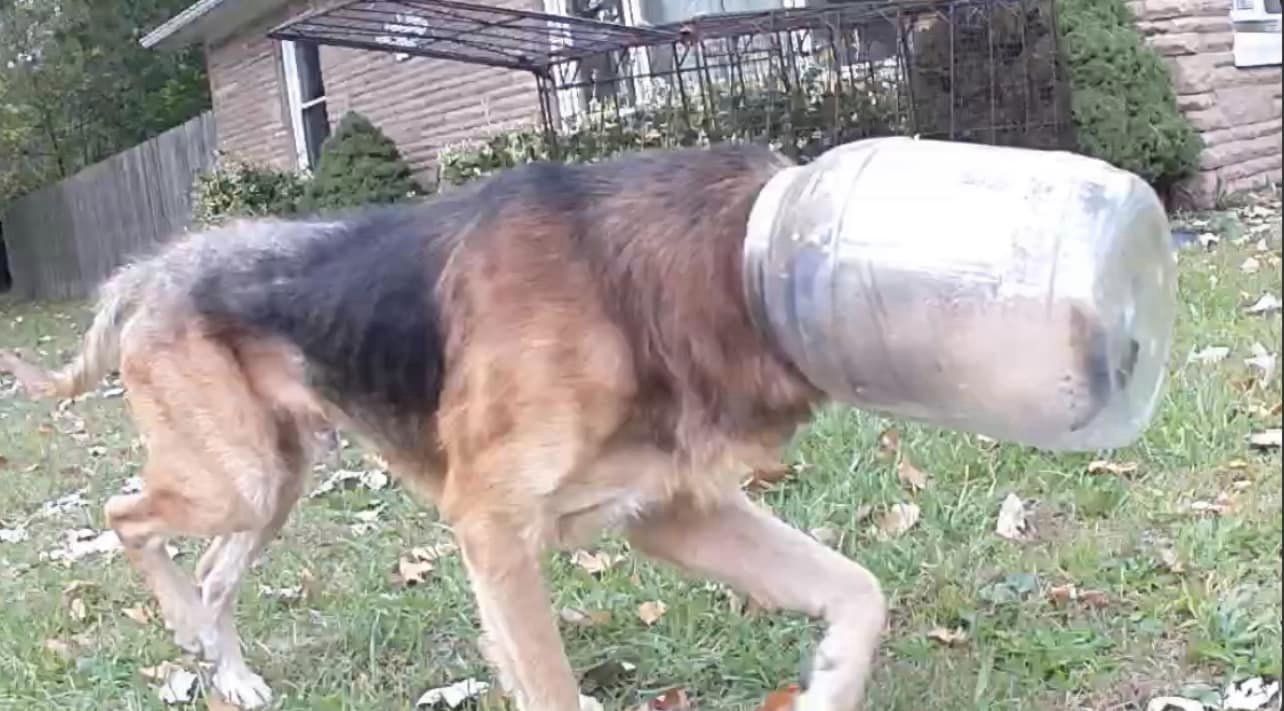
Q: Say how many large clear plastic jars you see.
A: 1